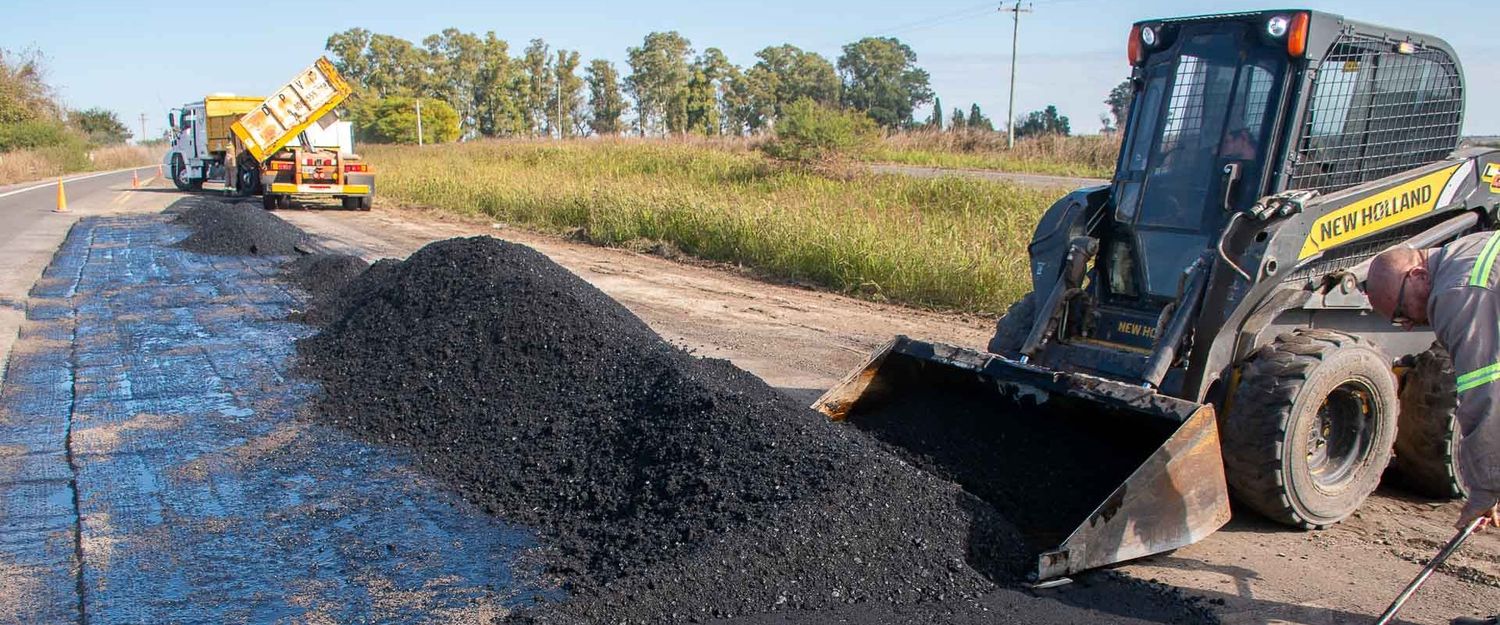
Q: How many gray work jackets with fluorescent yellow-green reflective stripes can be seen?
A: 1